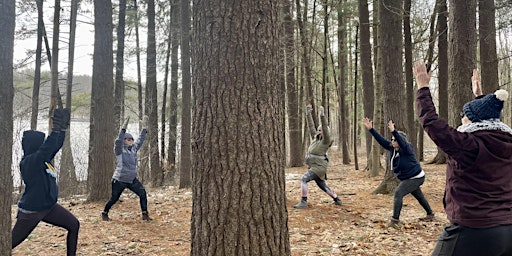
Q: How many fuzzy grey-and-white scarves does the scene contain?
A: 1